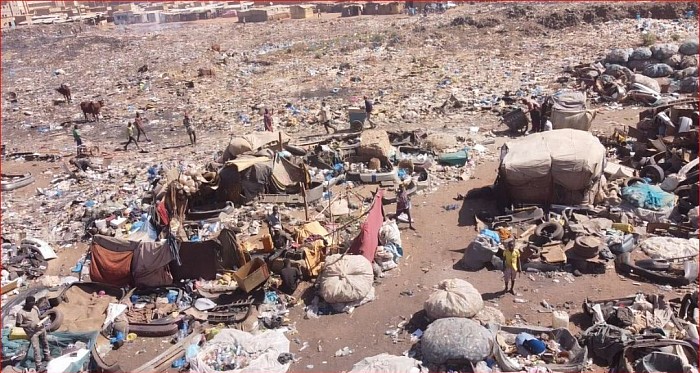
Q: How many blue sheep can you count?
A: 0